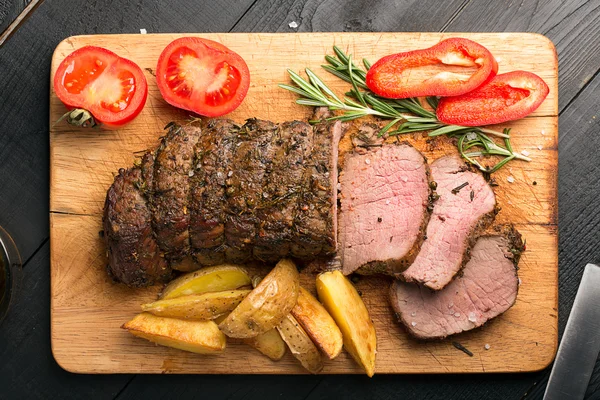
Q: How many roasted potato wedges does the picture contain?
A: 8